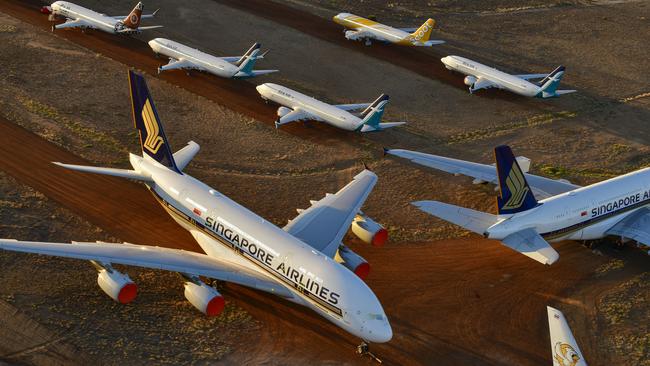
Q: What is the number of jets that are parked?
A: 8